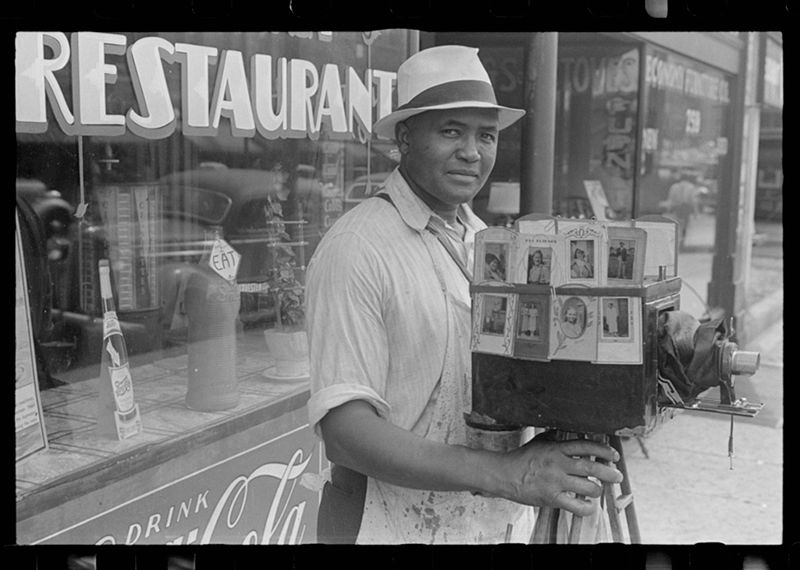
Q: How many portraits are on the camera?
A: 8